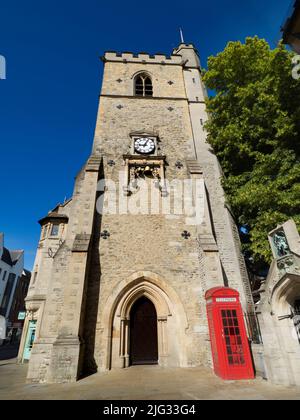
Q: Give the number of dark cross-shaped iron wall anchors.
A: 8